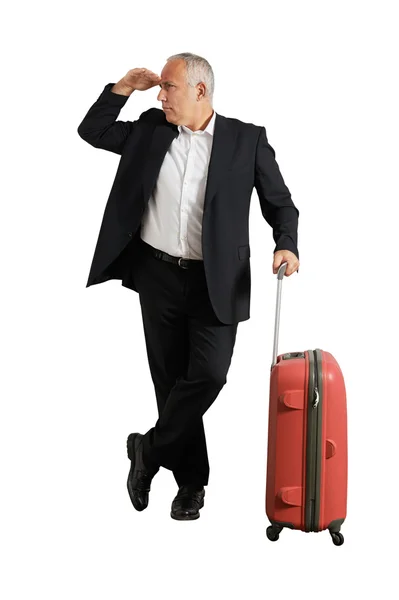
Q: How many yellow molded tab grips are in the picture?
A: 0